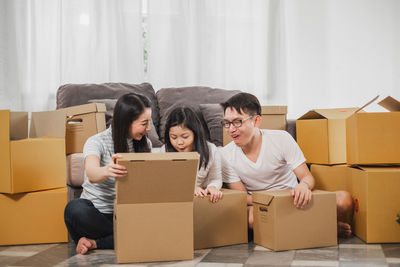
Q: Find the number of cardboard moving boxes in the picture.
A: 11